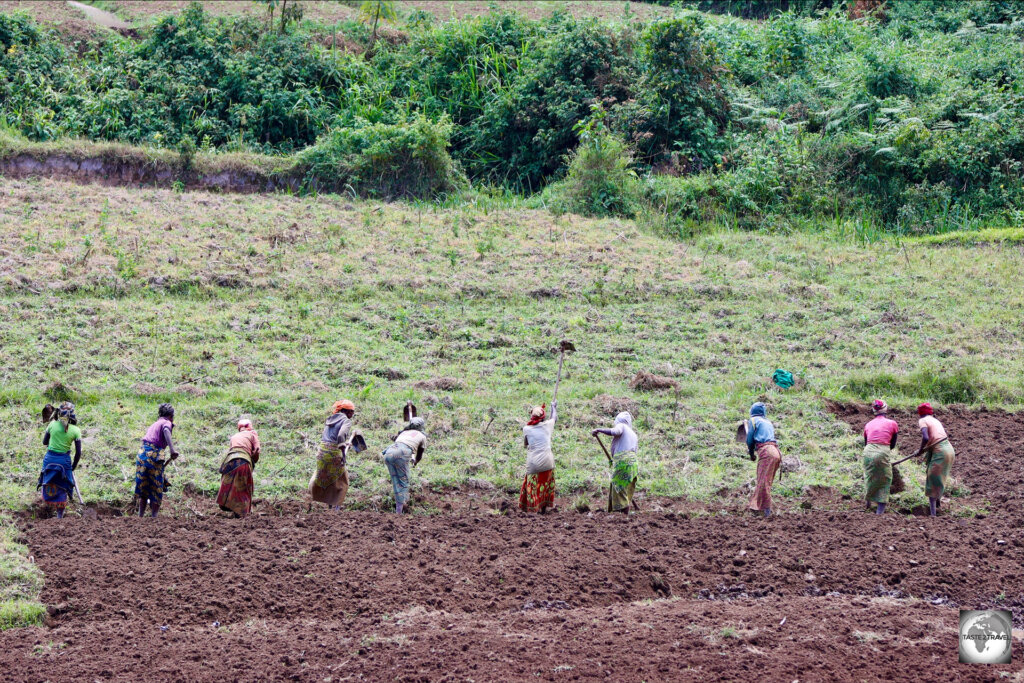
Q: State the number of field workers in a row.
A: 10